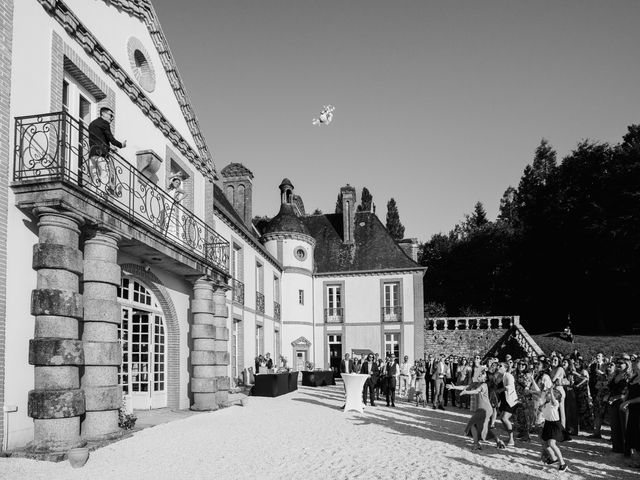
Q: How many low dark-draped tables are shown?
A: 2